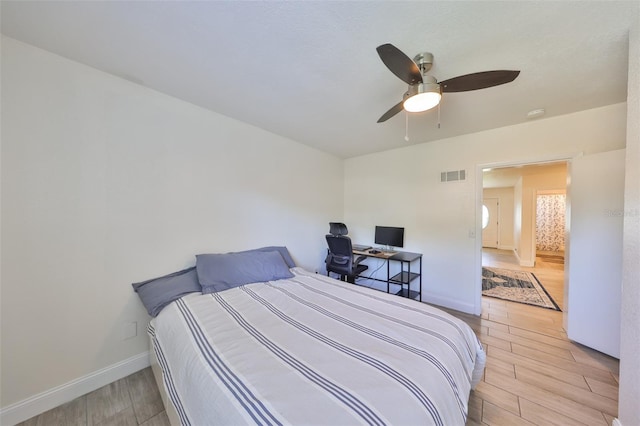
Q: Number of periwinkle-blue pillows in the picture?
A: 3